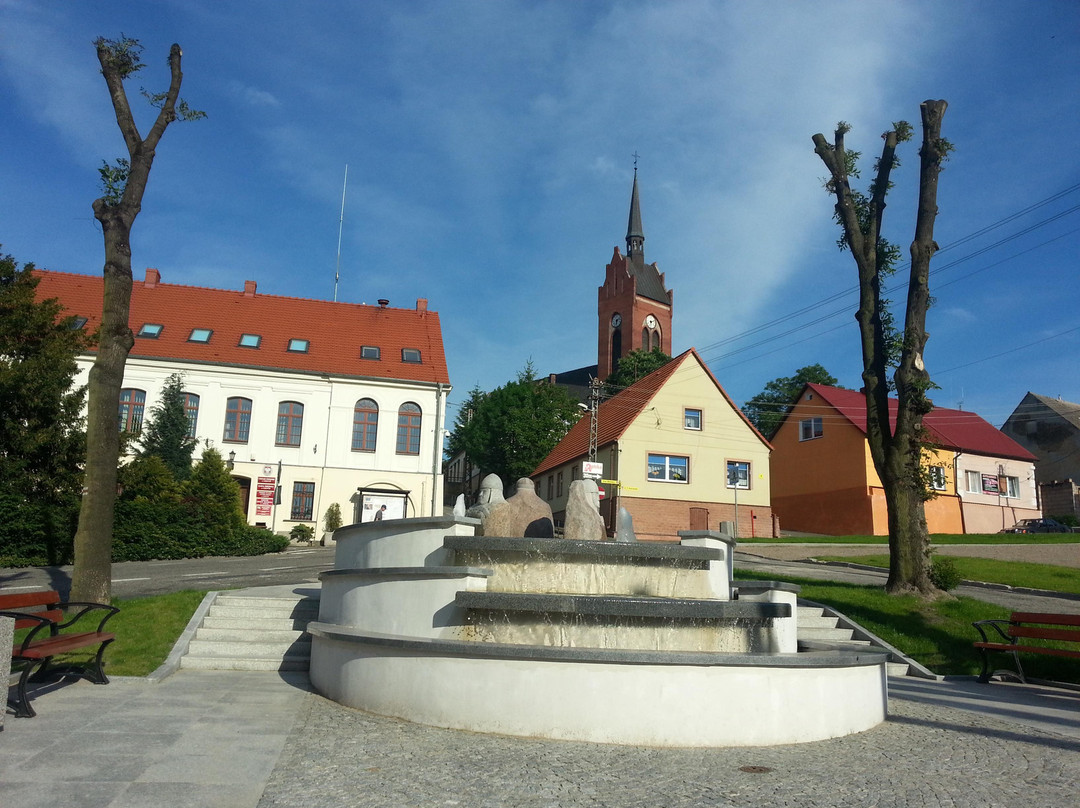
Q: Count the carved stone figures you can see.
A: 3